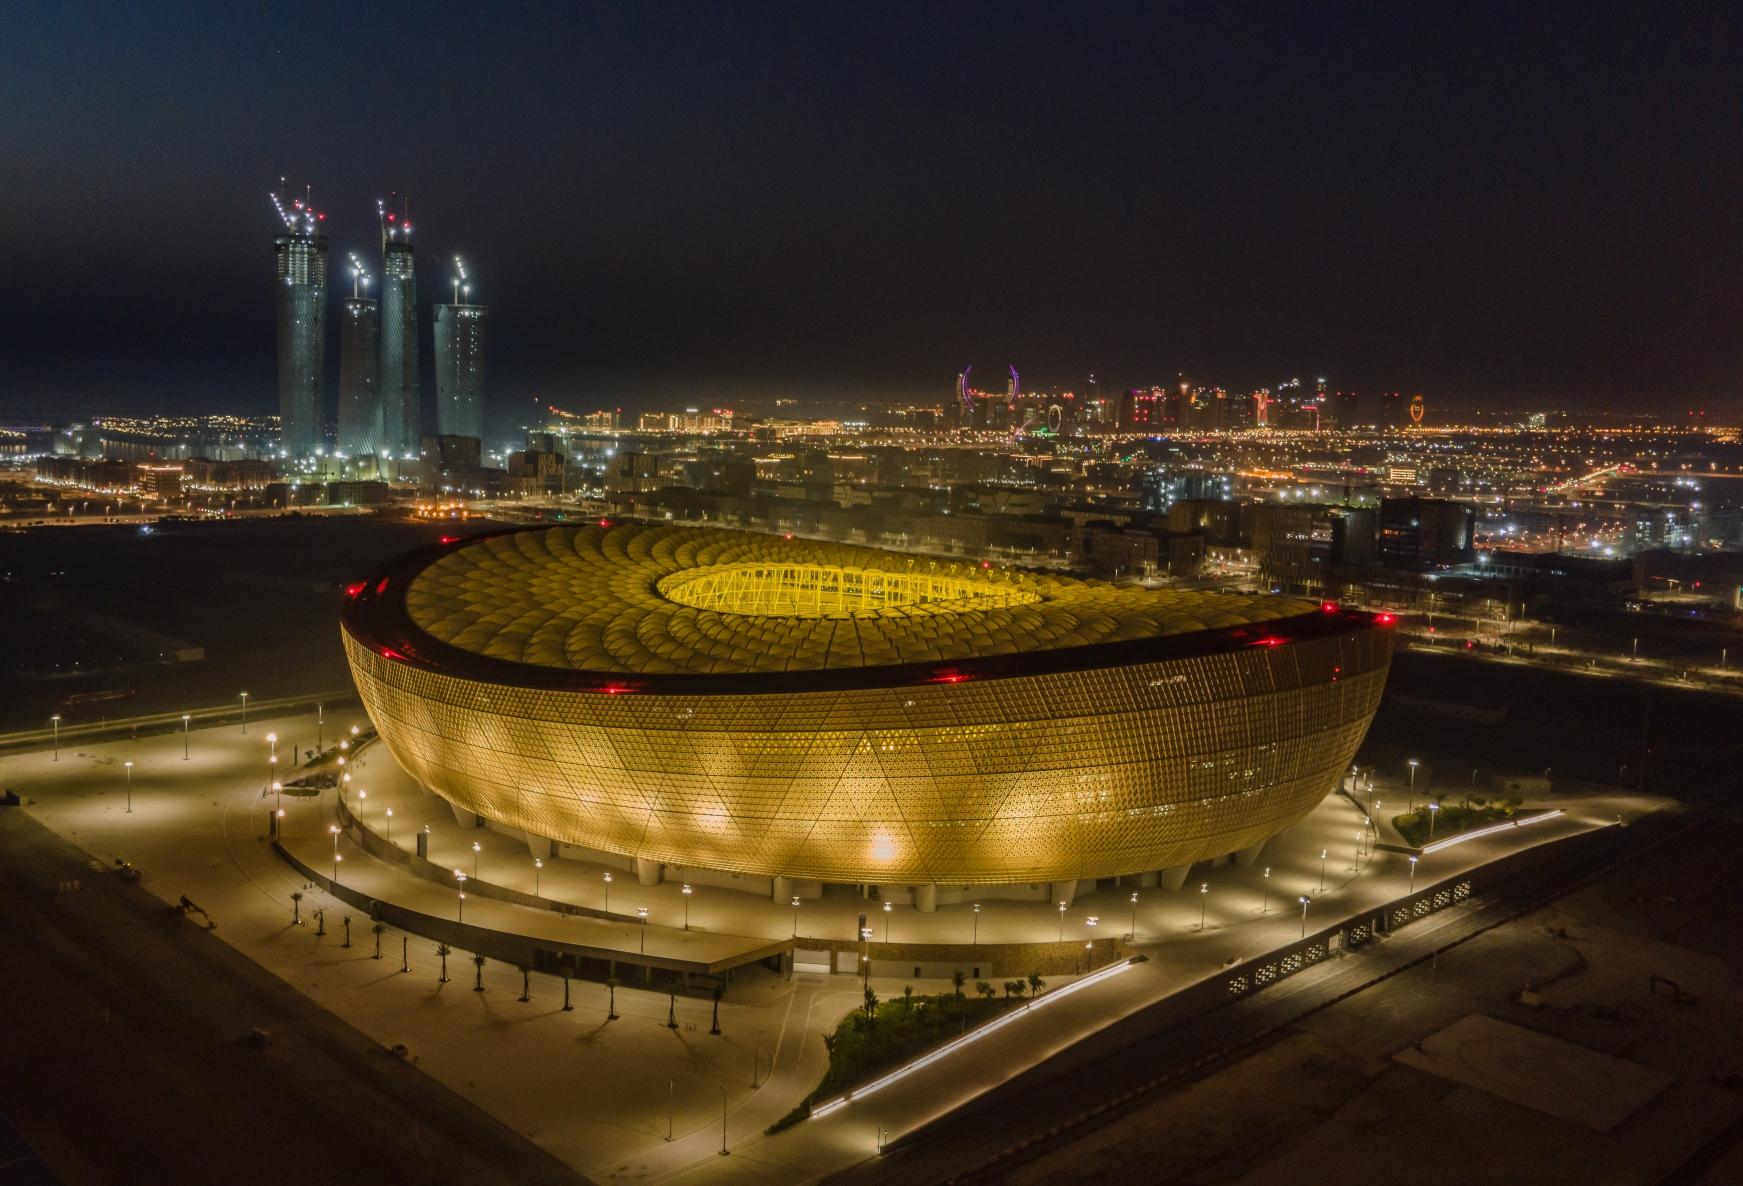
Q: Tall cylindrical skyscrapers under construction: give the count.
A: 4